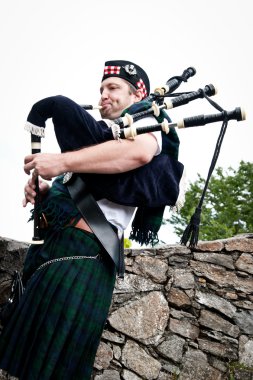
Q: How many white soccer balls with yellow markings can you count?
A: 0